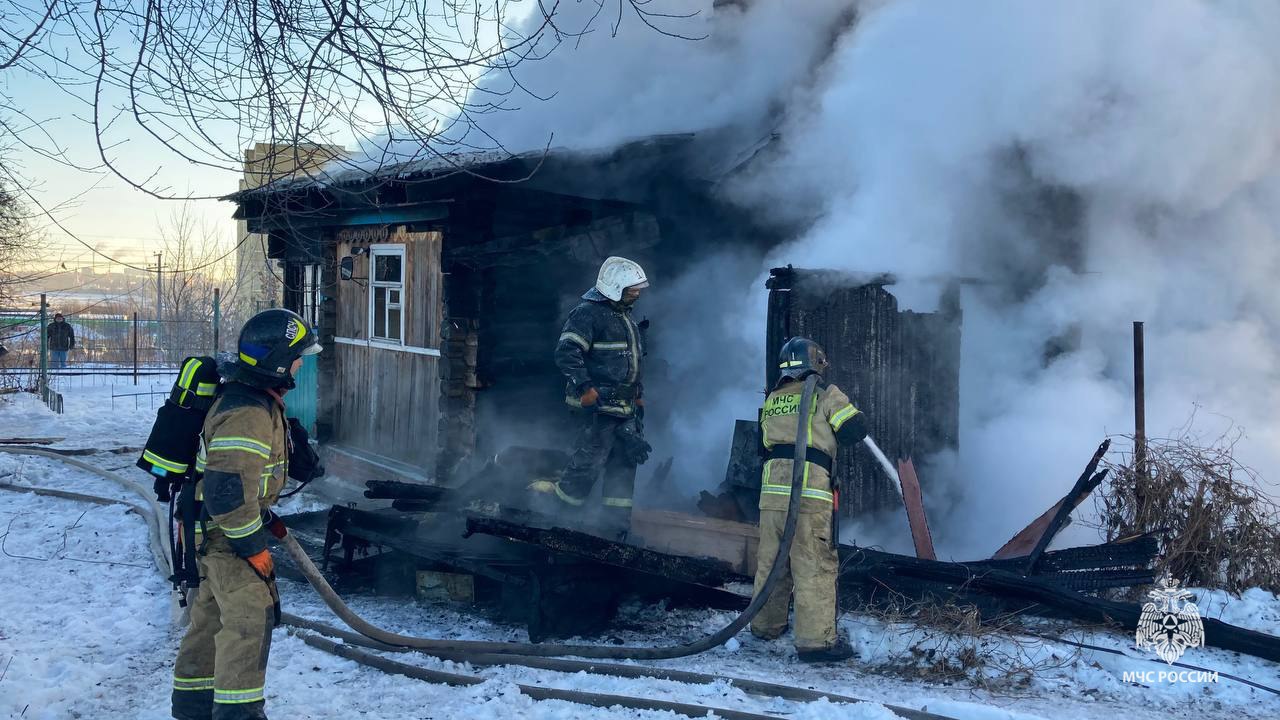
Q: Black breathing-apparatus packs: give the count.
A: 1